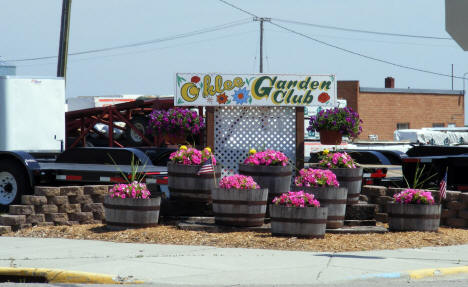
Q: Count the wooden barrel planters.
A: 8